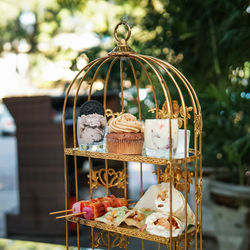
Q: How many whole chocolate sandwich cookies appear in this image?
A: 1